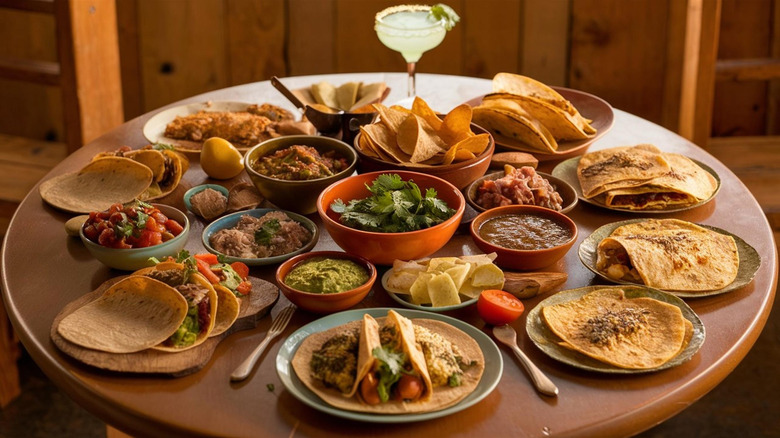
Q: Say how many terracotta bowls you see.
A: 4